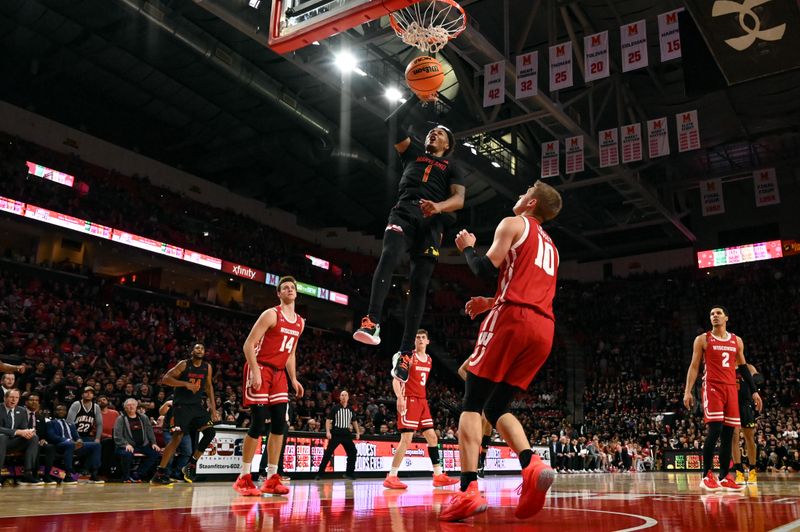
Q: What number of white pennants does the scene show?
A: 14